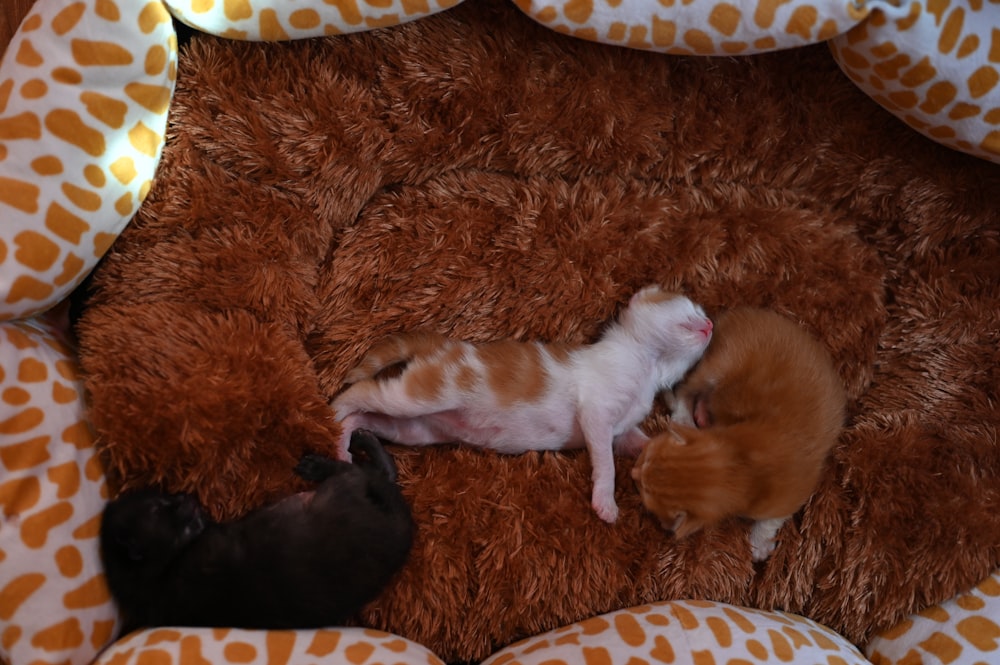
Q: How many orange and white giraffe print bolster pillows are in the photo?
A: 8